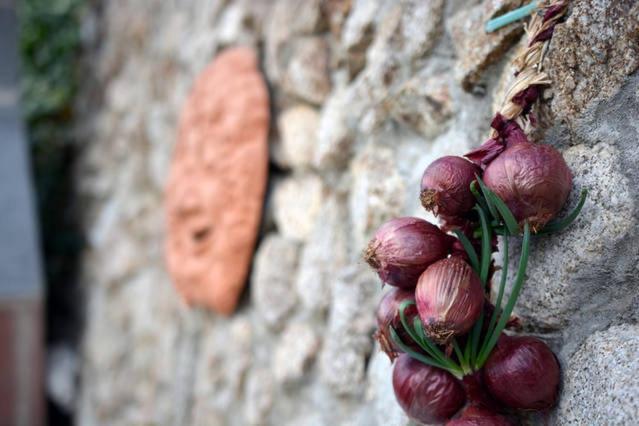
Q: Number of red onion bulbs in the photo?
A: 8